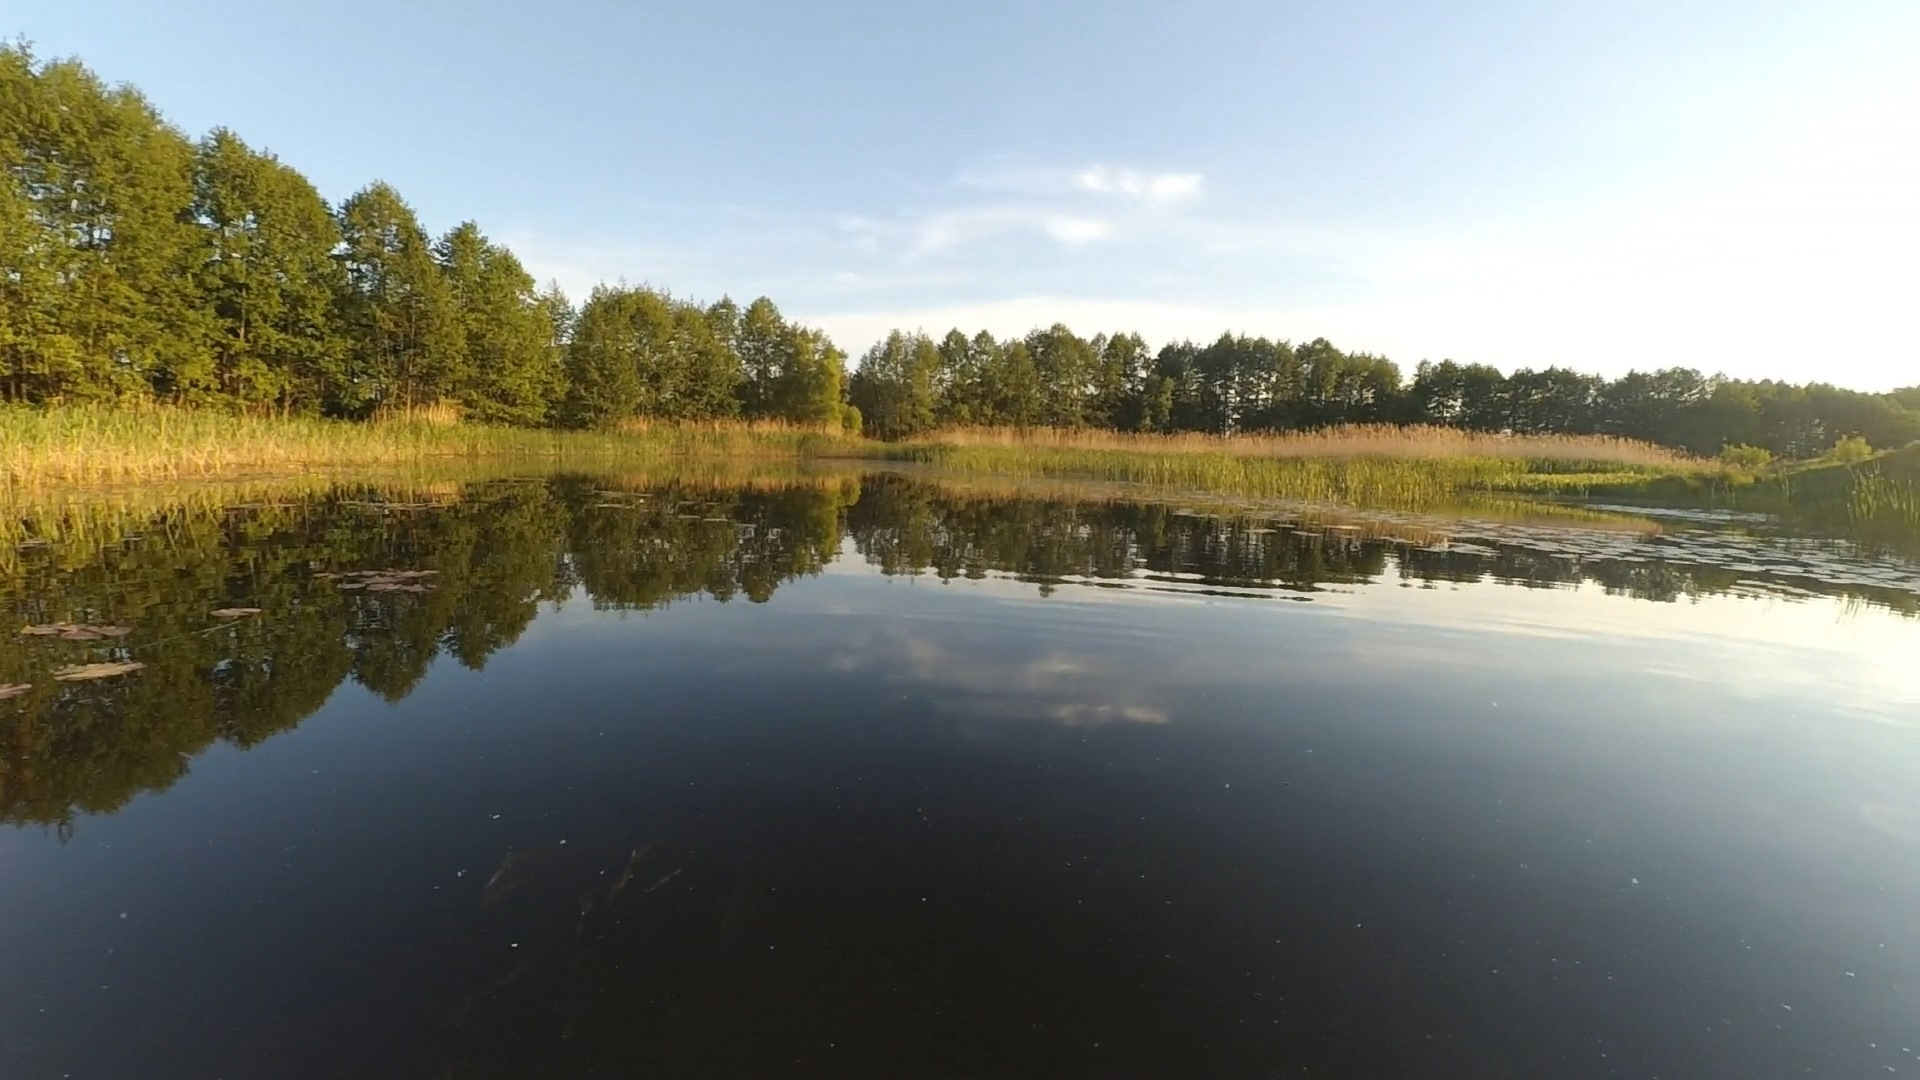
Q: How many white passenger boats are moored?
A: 0